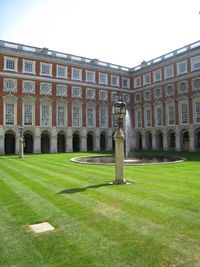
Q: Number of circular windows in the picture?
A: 15